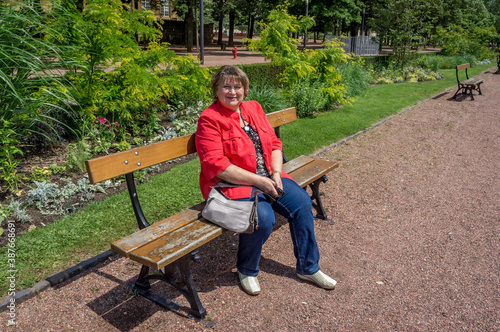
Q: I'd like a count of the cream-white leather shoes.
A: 2